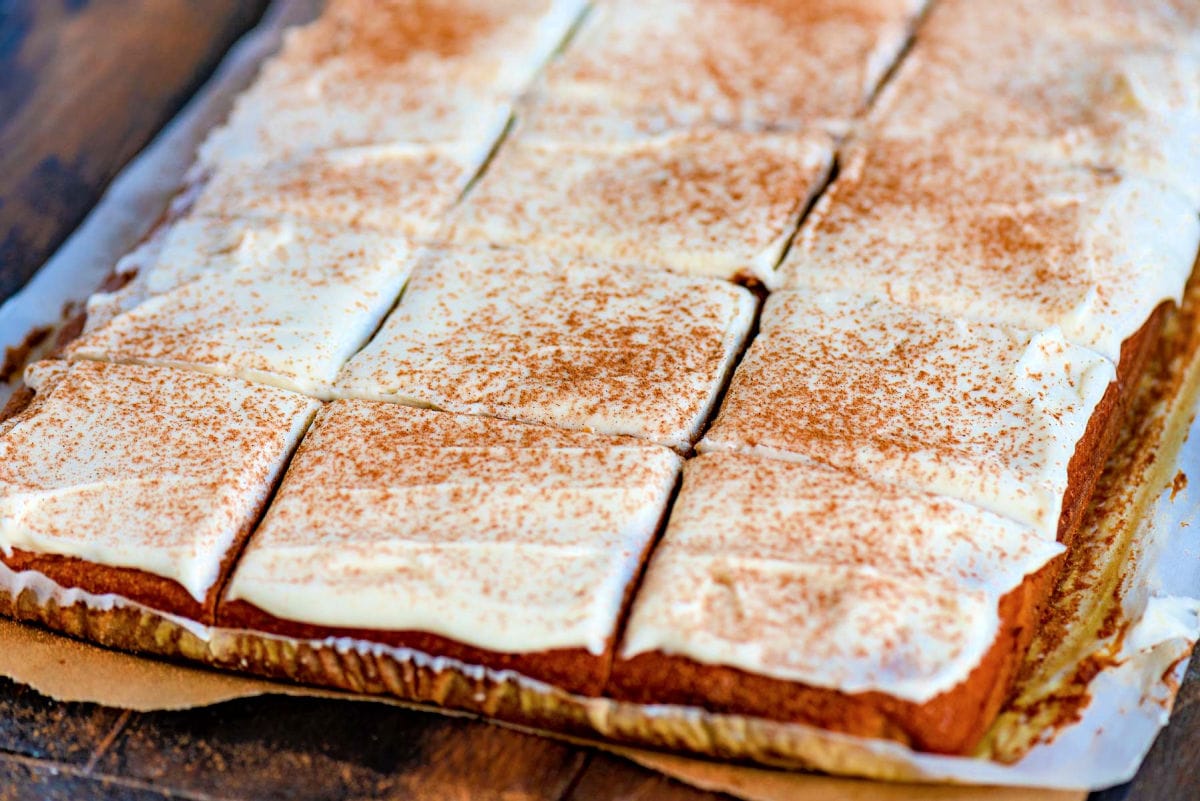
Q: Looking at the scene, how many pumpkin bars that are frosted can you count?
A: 12